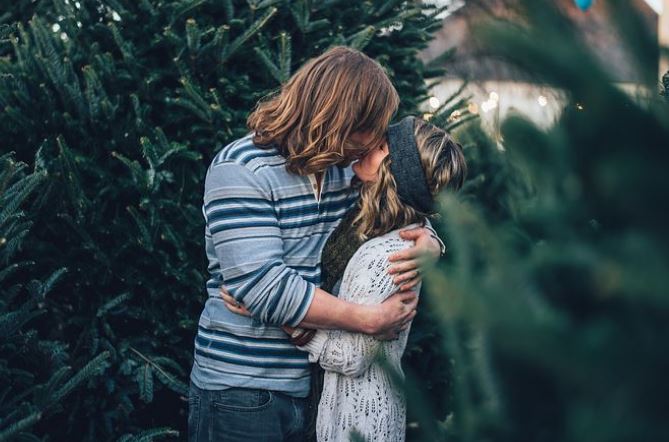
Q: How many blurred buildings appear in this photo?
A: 1